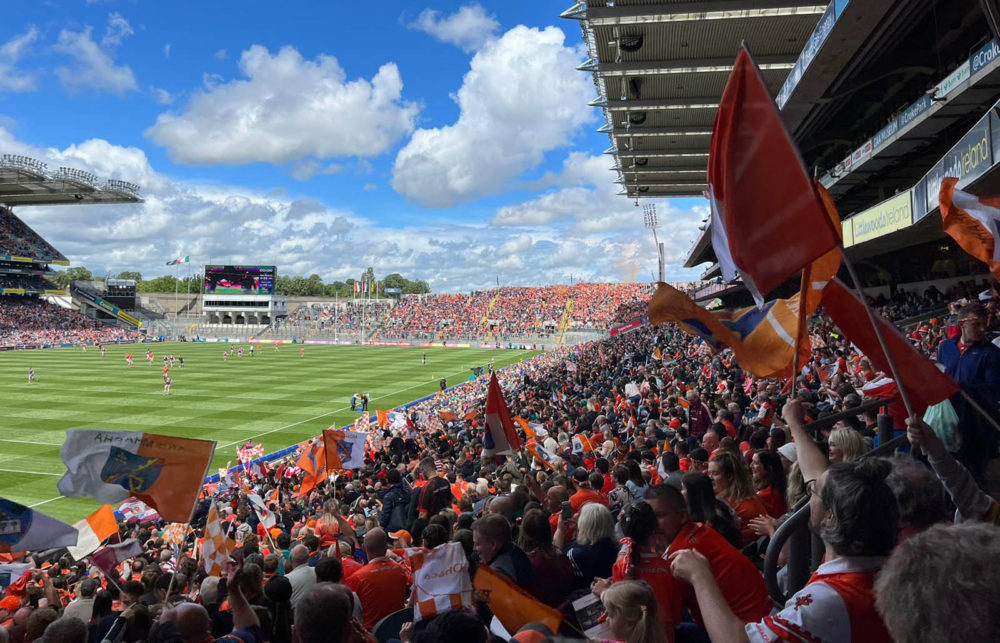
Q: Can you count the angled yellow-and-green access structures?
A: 1